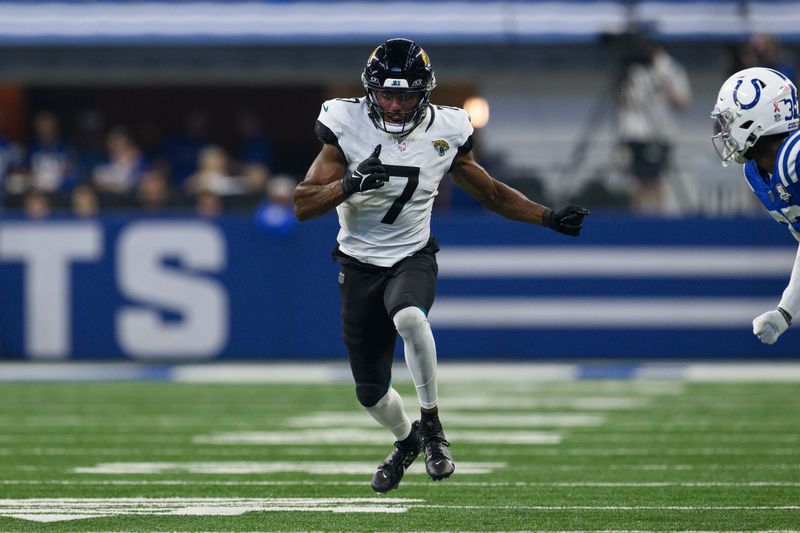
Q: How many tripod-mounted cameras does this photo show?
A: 1